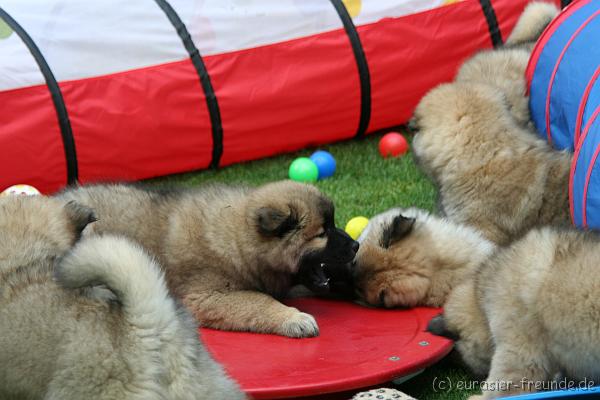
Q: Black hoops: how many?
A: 4